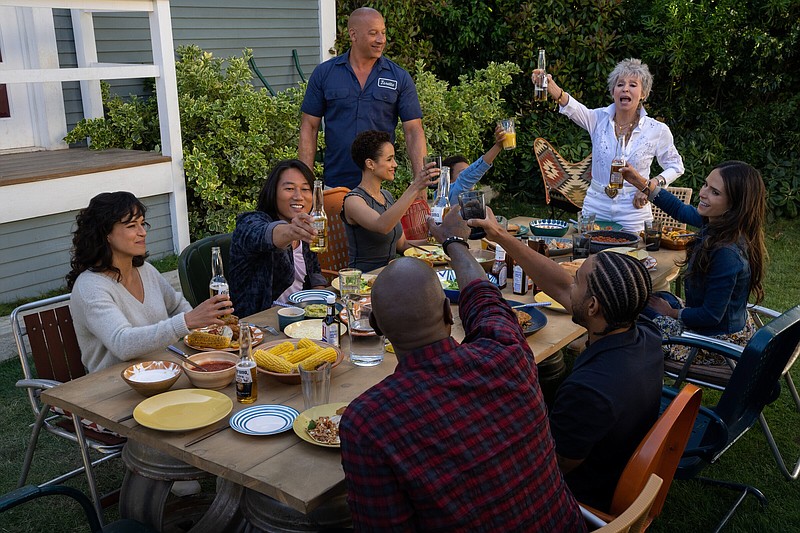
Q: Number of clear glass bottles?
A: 6